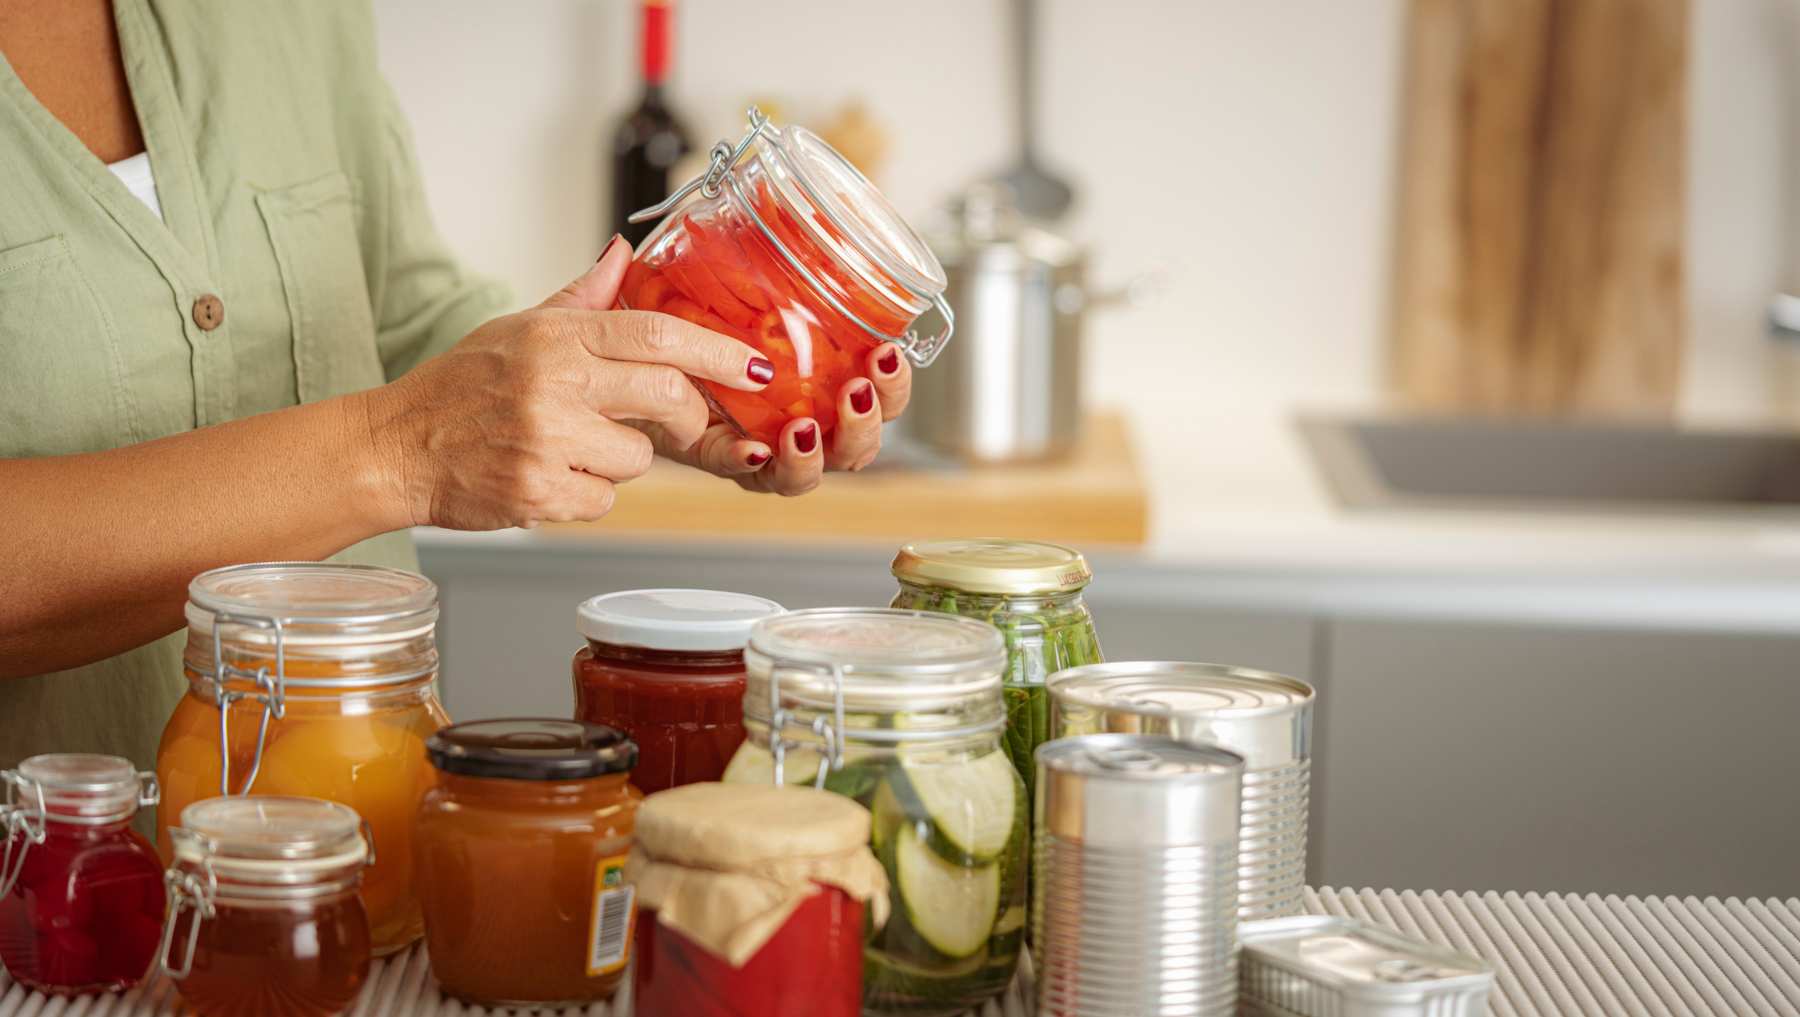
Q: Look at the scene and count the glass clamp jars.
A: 5